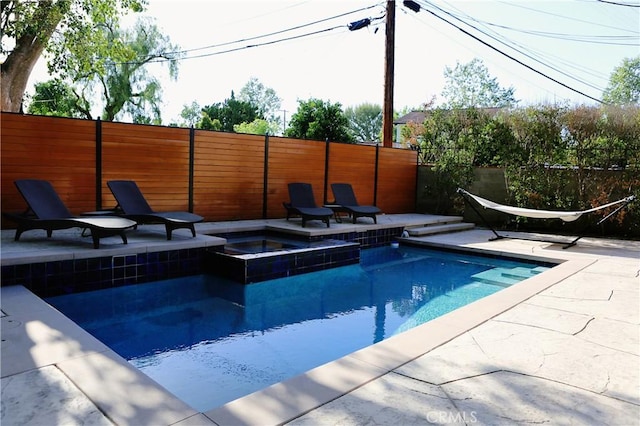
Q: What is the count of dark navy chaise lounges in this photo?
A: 4